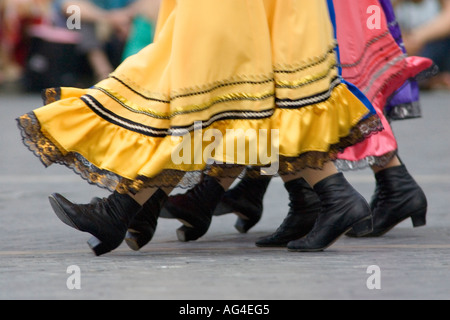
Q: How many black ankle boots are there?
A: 7